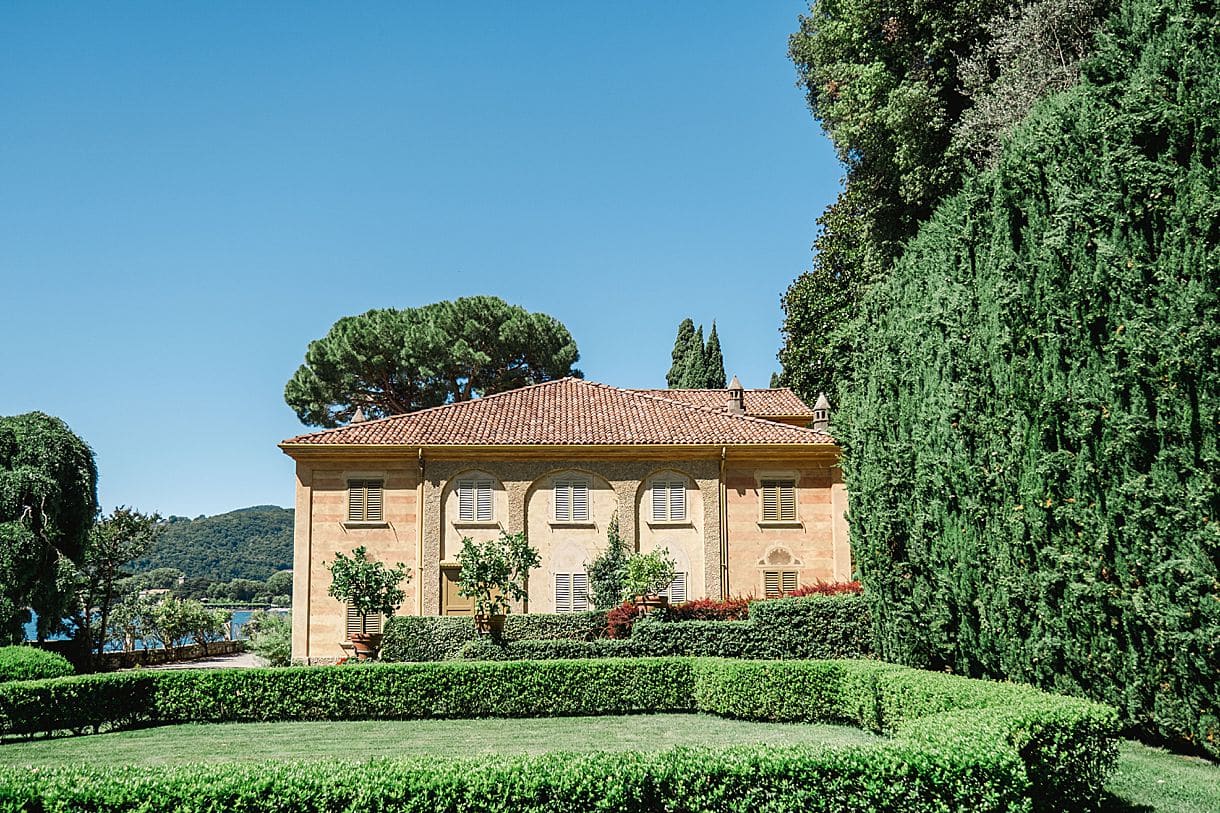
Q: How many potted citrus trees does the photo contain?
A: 3